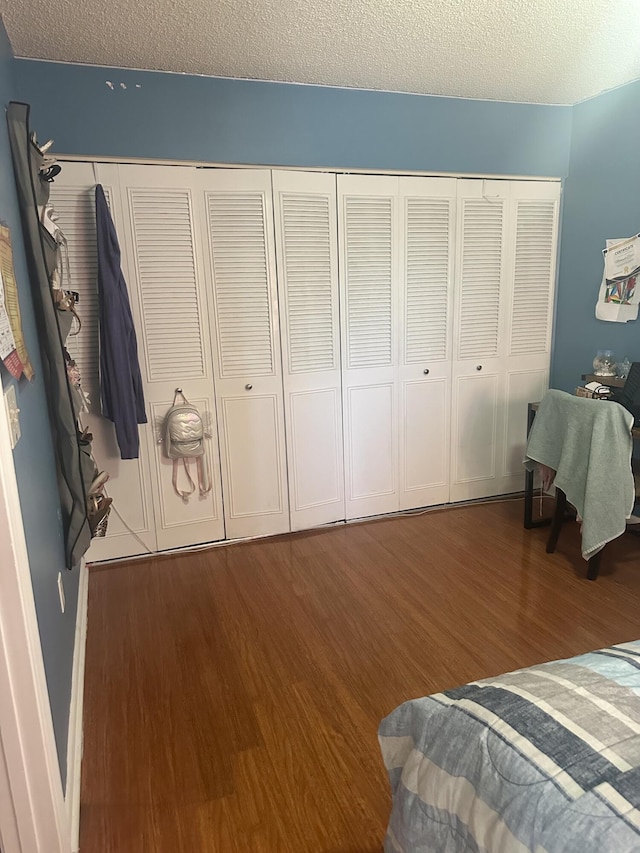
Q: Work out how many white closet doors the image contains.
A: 8